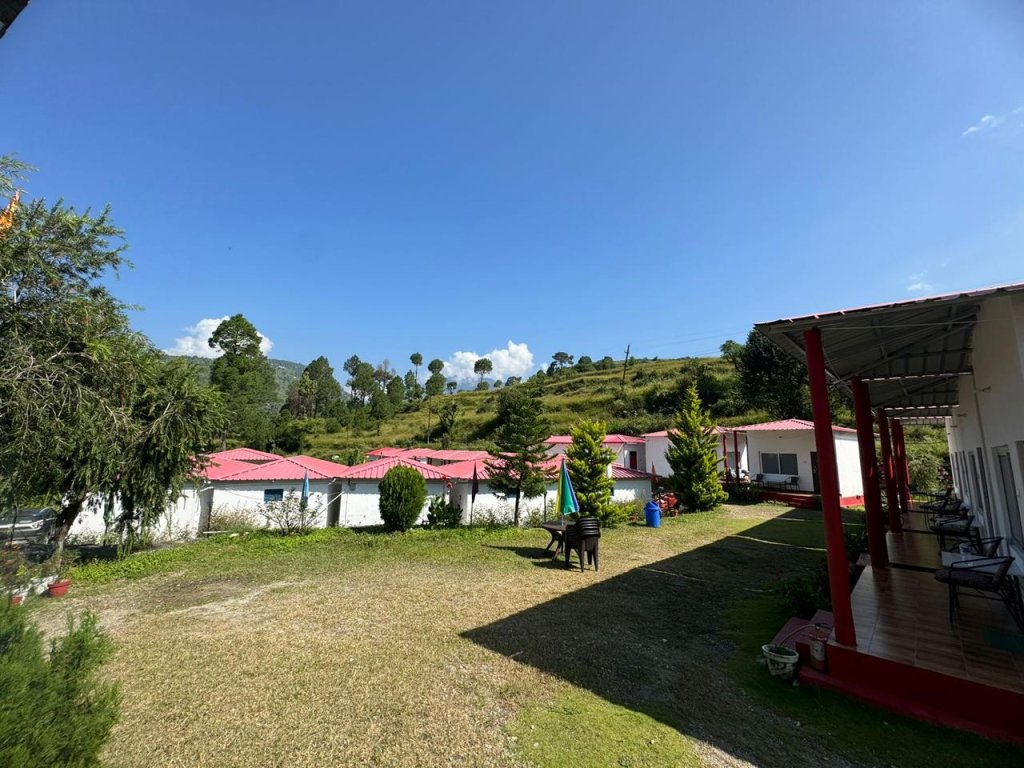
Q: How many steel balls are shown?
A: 0